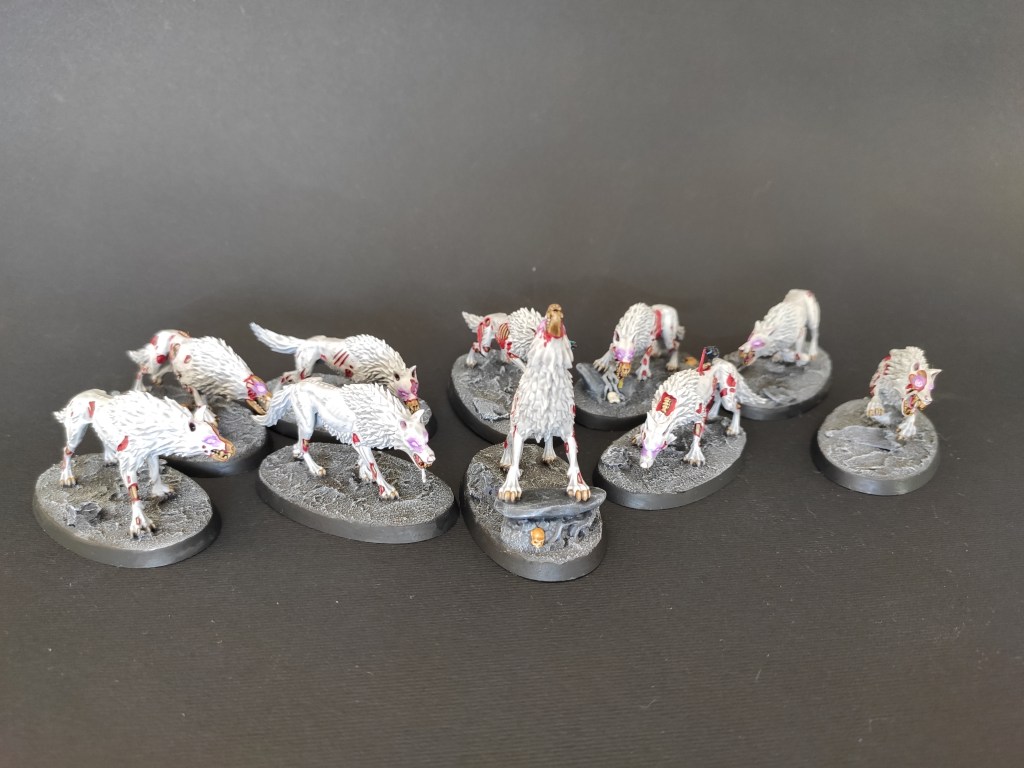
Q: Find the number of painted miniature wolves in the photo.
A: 10